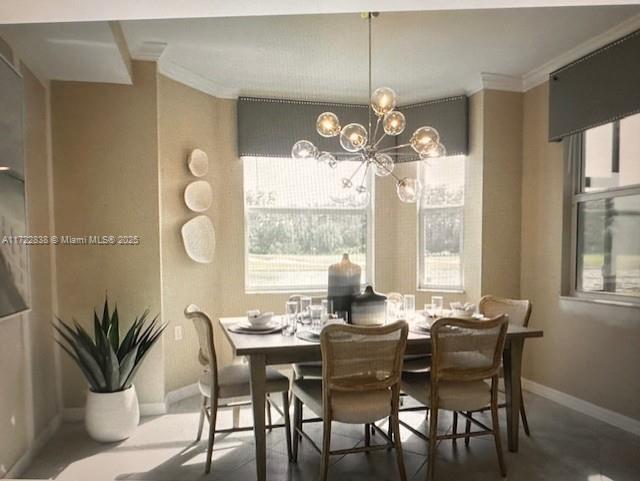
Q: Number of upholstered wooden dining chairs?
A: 6